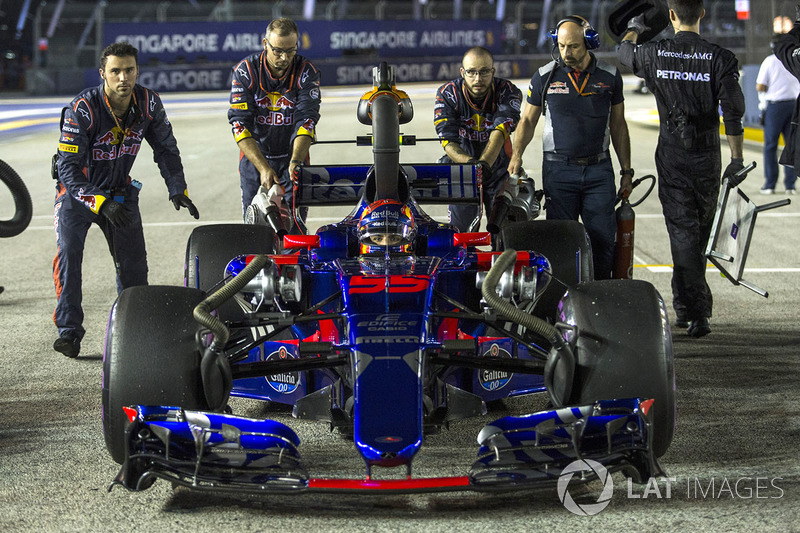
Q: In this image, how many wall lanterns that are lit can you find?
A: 0